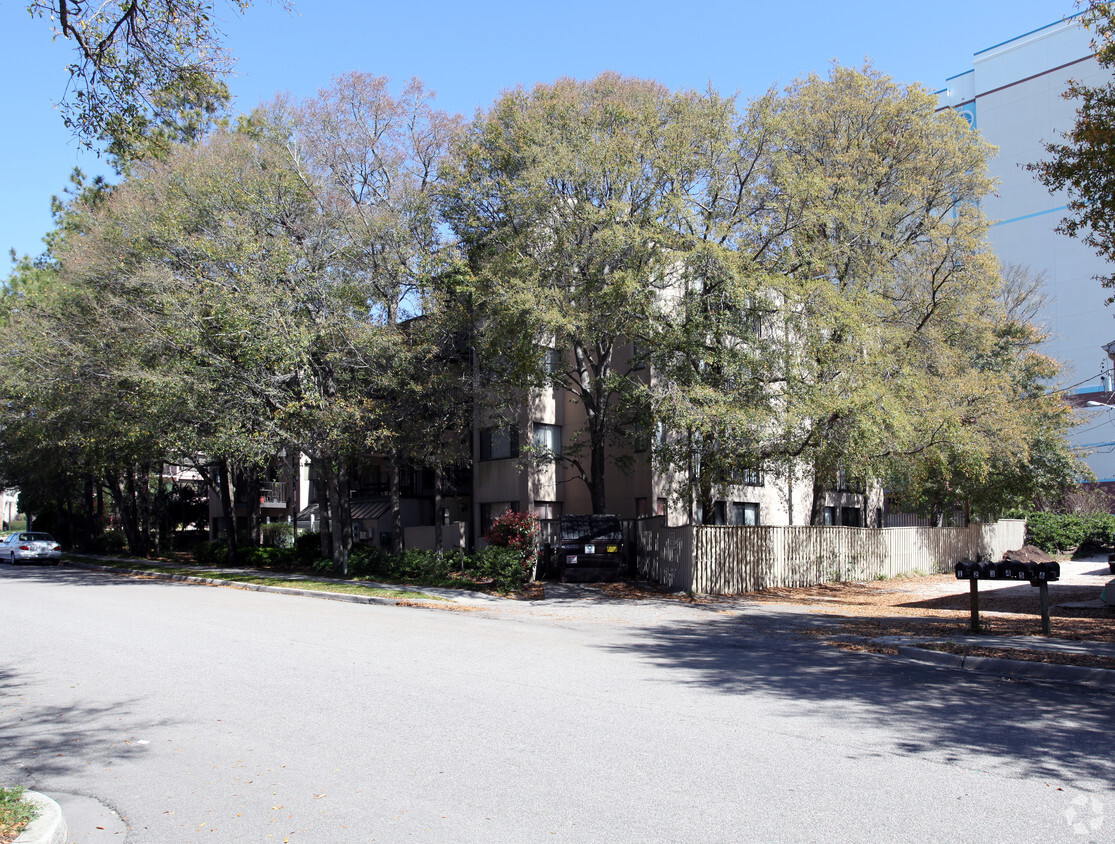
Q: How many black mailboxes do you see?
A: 6